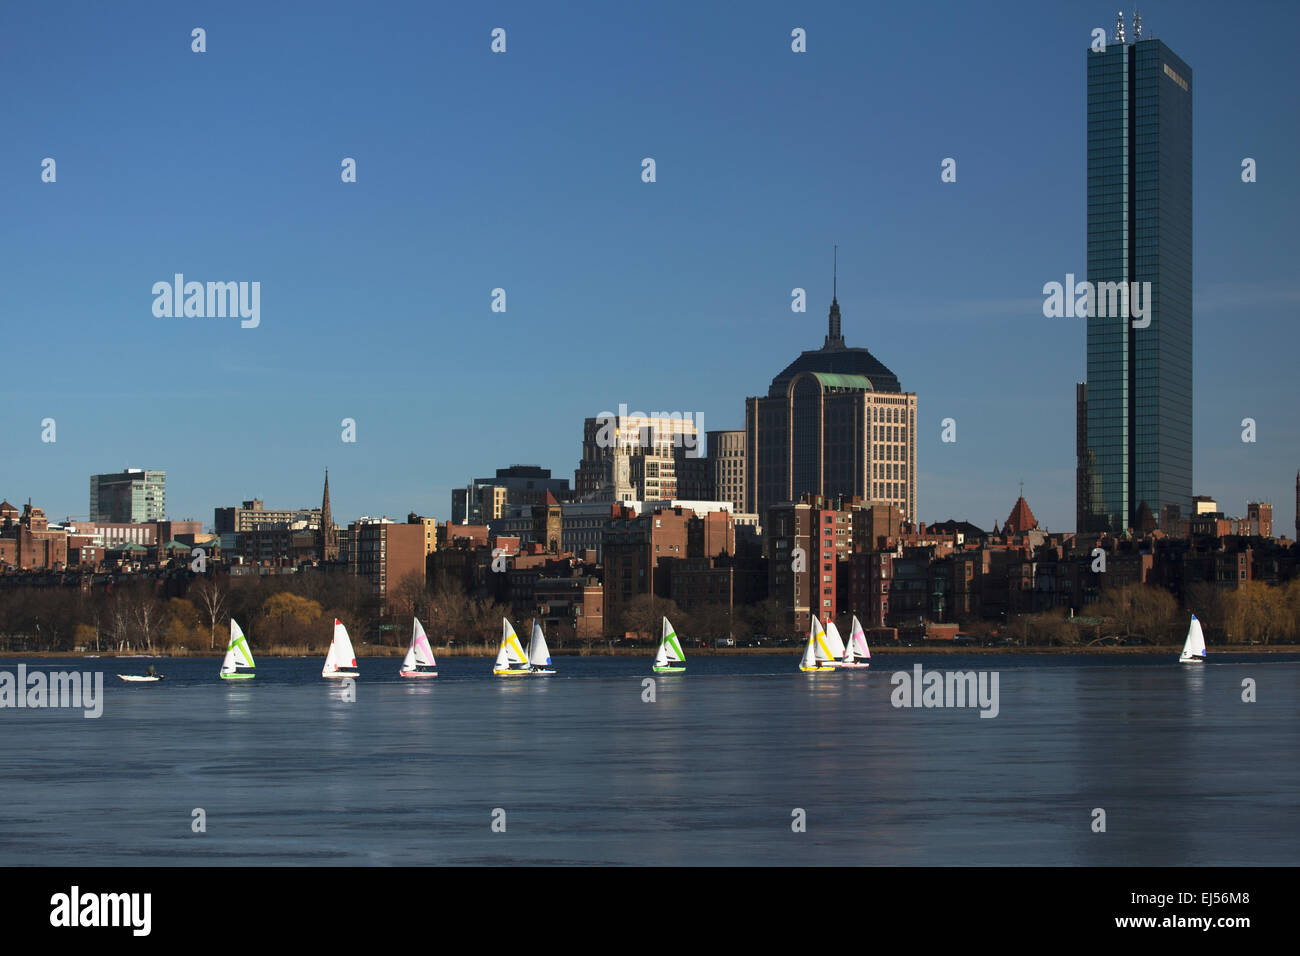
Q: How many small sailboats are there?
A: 10